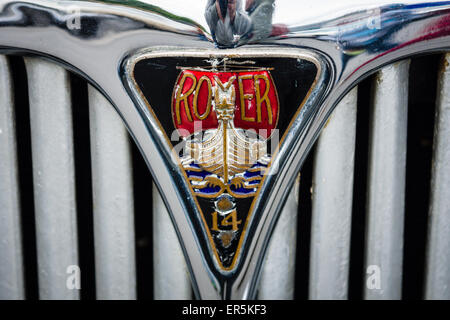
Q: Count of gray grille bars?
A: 8